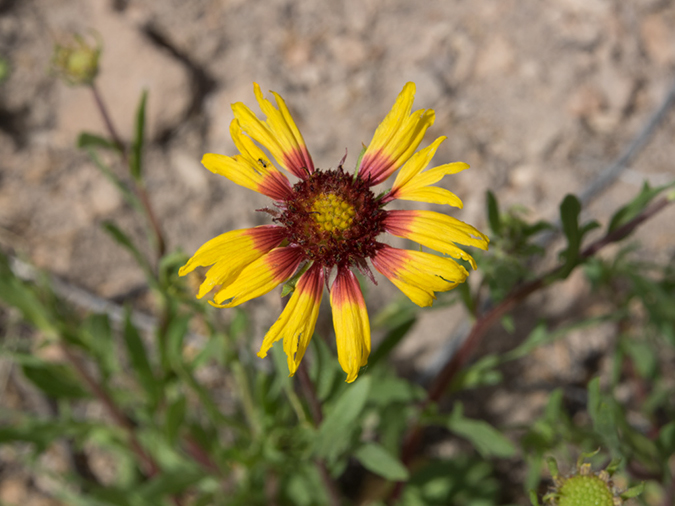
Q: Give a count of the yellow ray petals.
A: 10